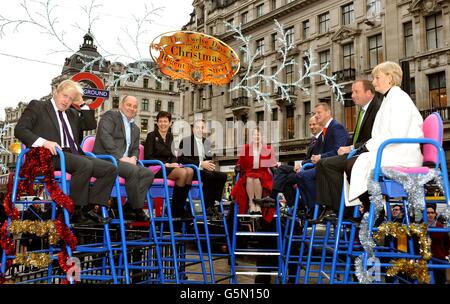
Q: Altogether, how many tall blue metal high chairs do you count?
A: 9